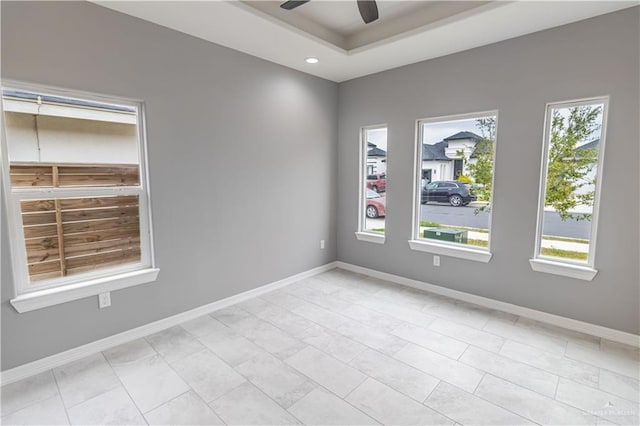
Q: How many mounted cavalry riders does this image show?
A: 0